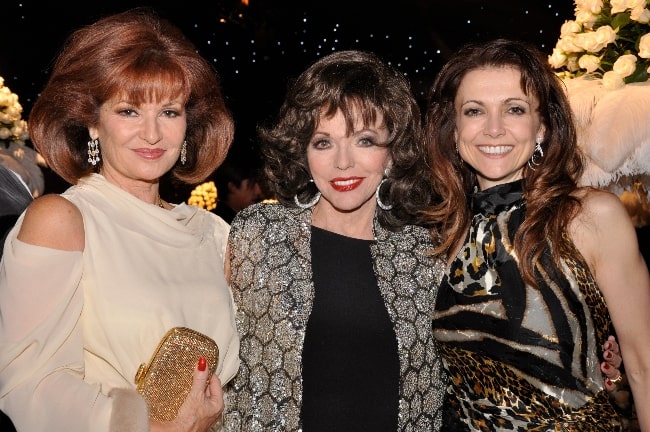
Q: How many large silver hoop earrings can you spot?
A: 2